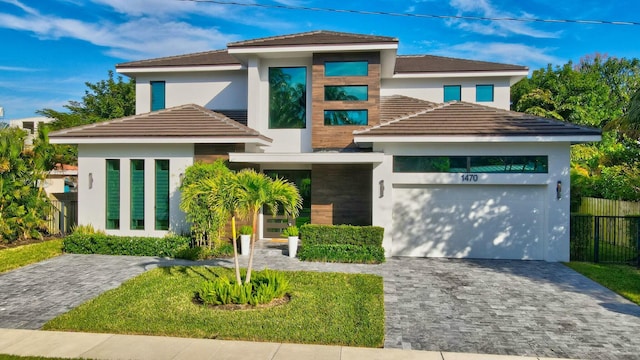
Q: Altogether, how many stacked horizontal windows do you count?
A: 3